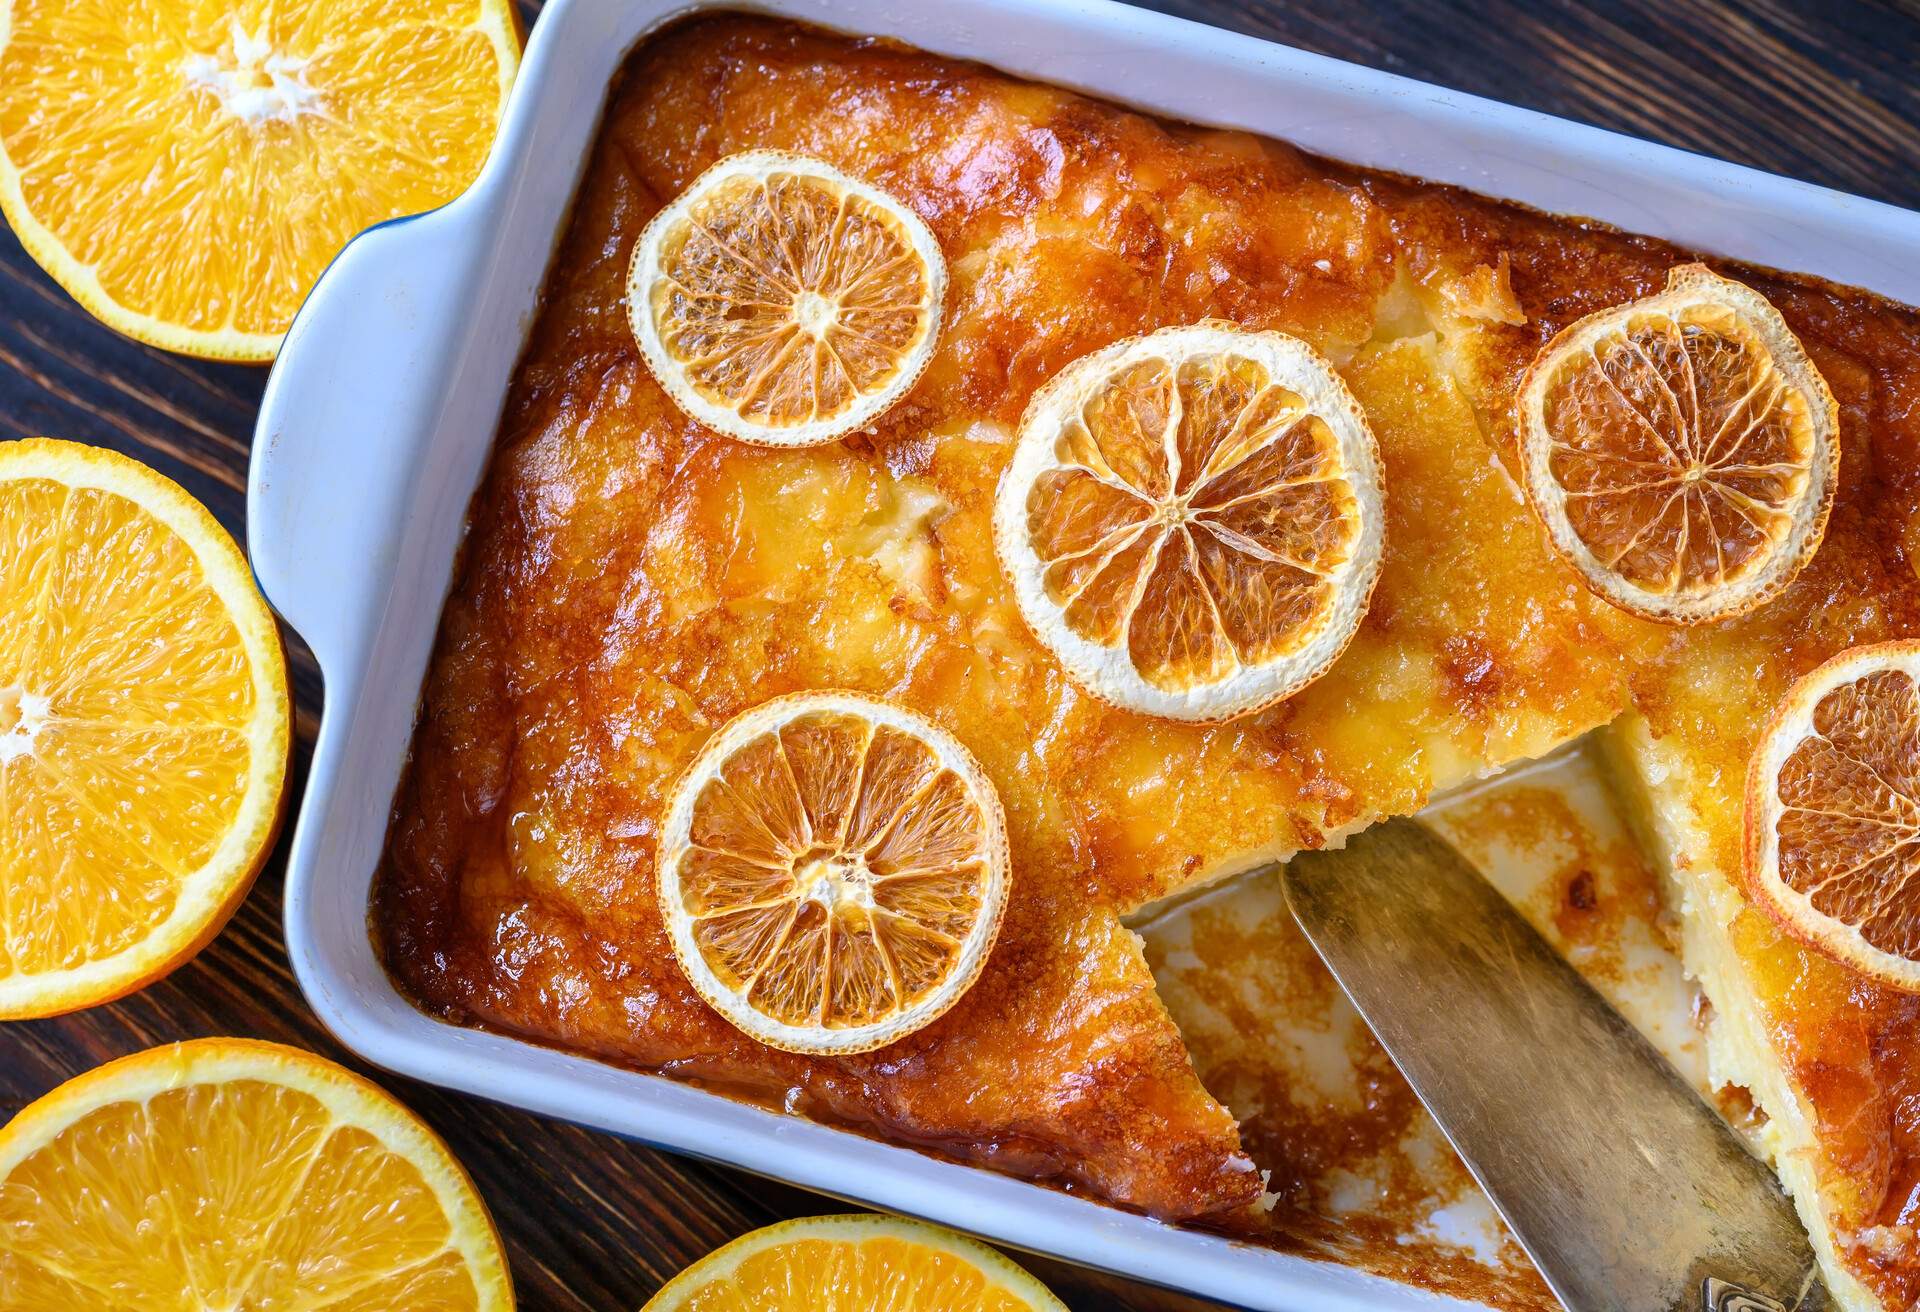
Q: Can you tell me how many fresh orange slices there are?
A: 4